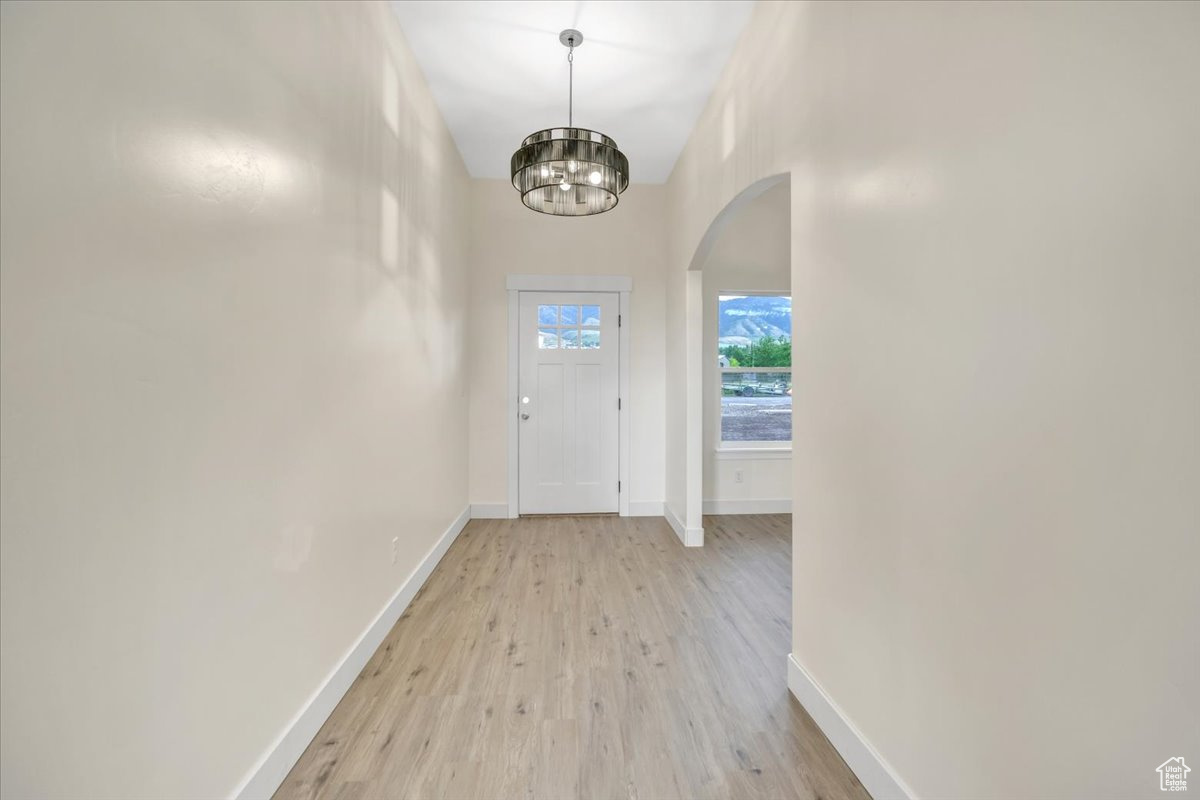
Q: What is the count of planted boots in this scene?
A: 0